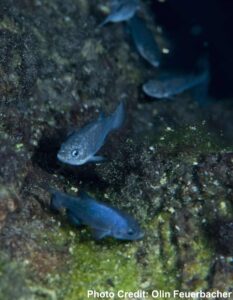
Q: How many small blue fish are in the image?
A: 5